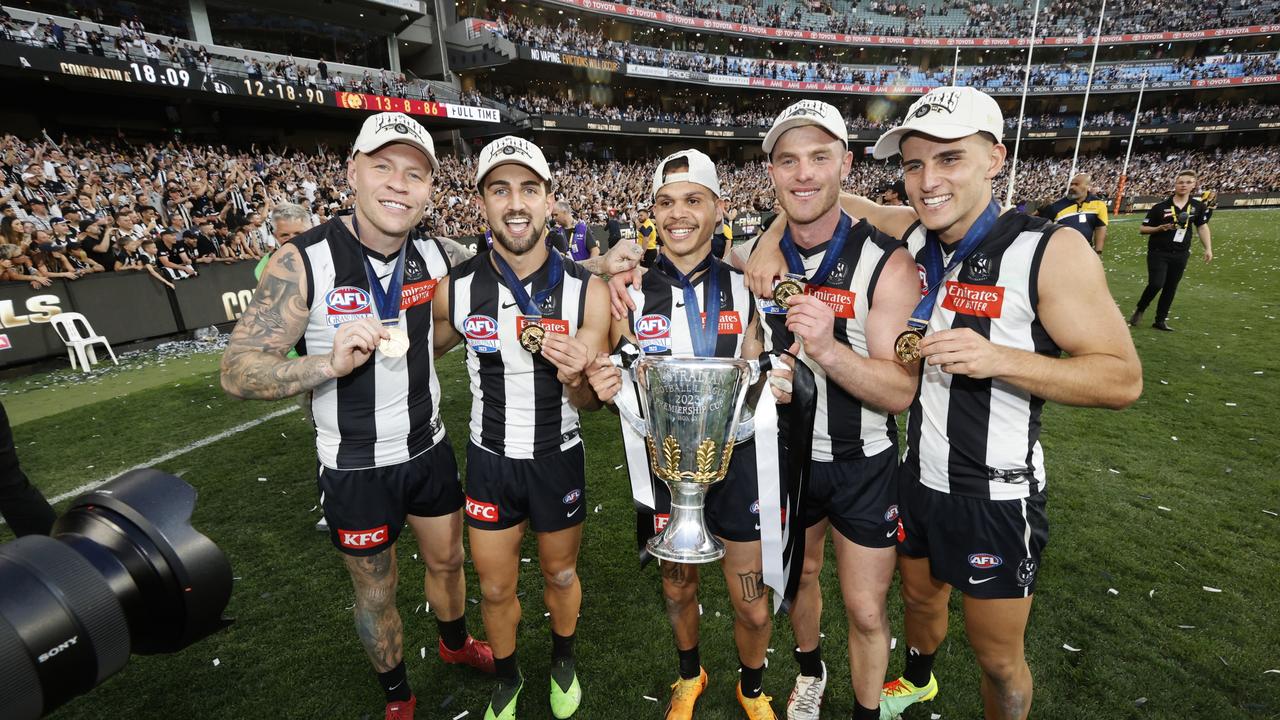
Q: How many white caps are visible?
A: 5